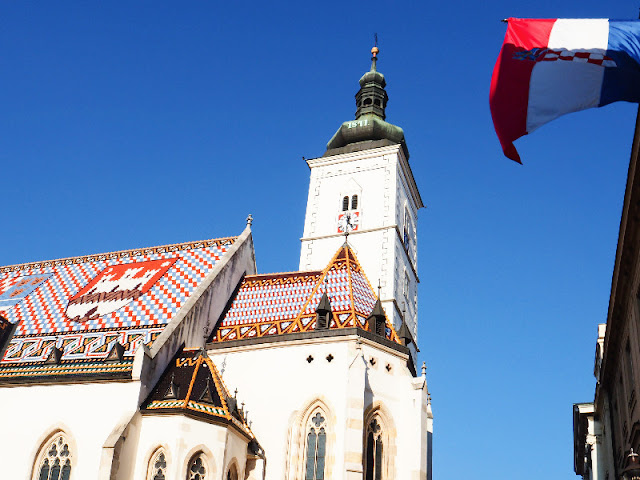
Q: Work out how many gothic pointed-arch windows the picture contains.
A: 6